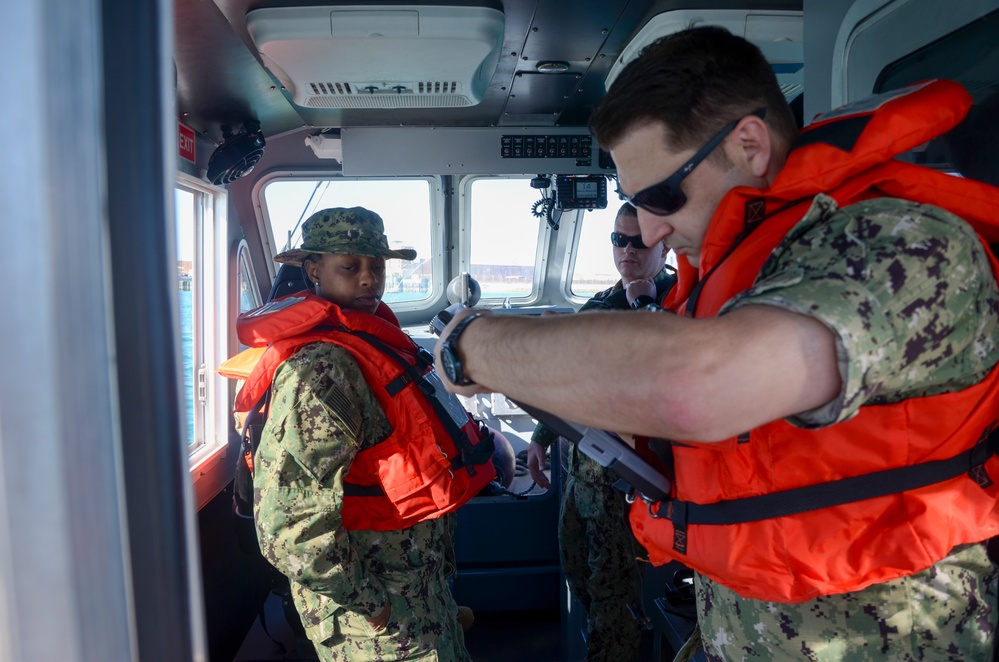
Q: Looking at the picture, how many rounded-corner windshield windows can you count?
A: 3